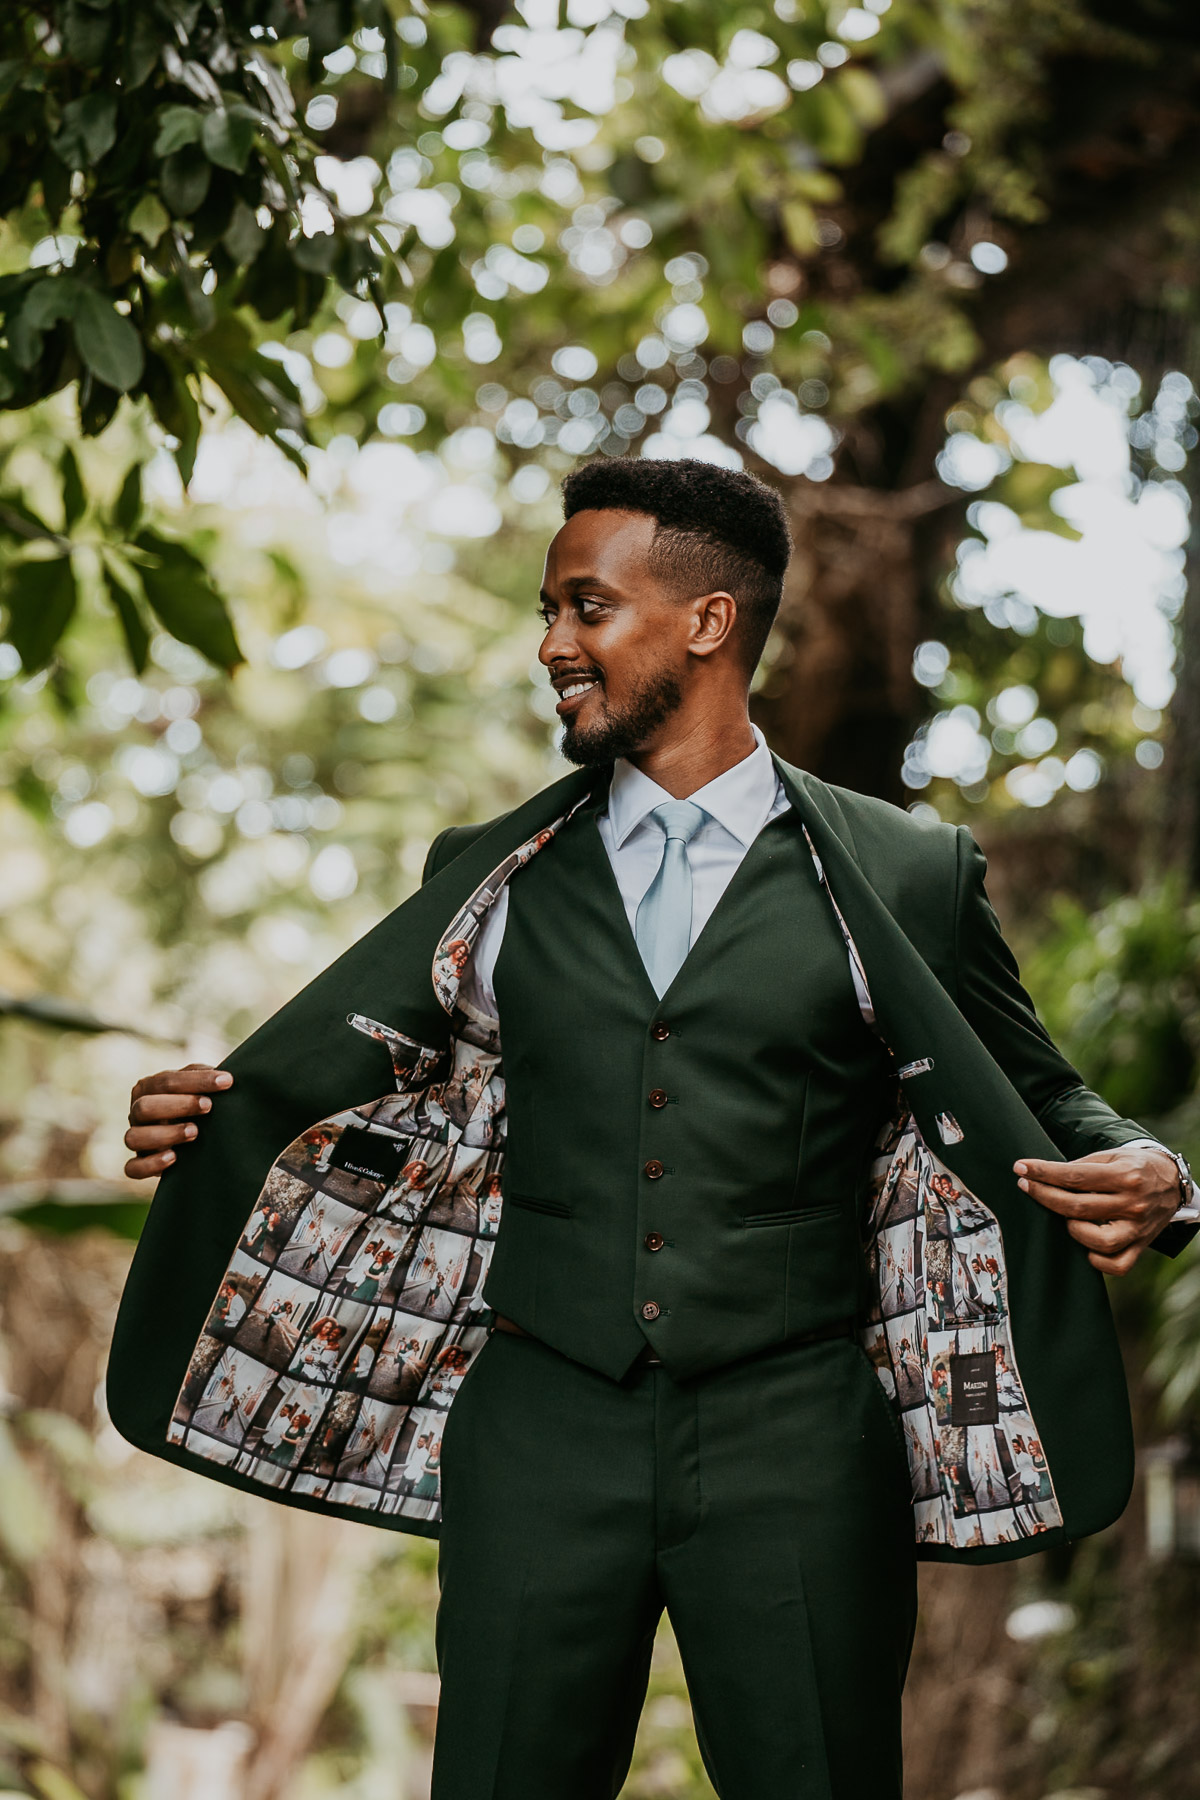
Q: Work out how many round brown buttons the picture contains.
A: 5